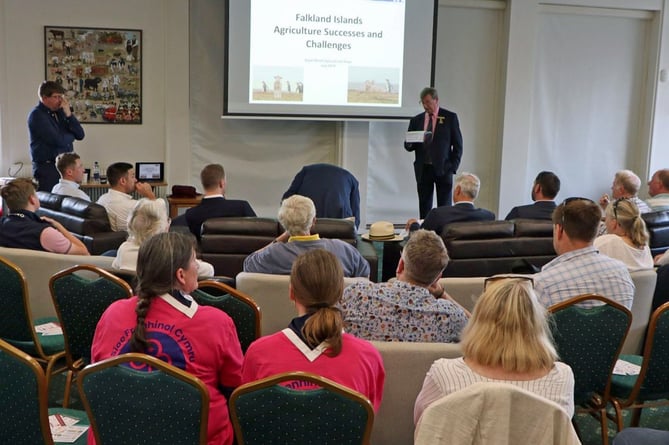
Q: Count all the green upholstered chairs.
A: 8